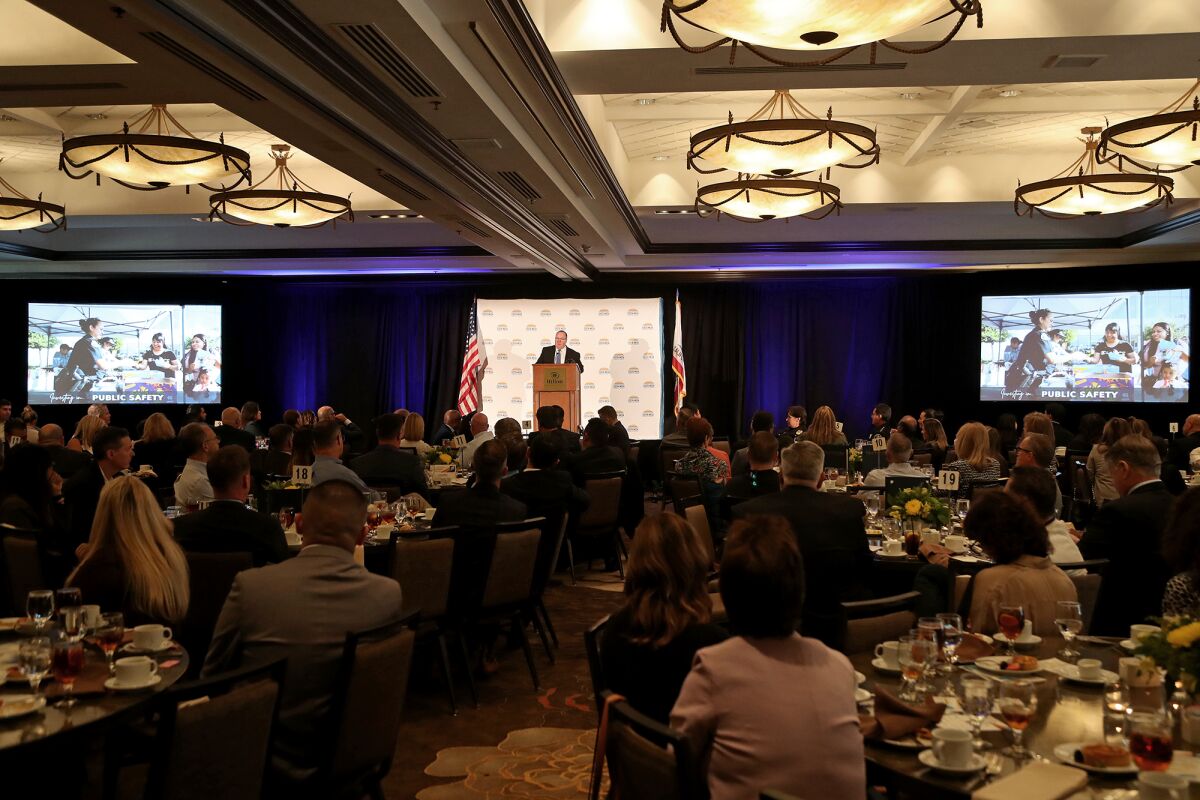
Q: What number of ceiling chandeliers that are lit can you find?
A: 8